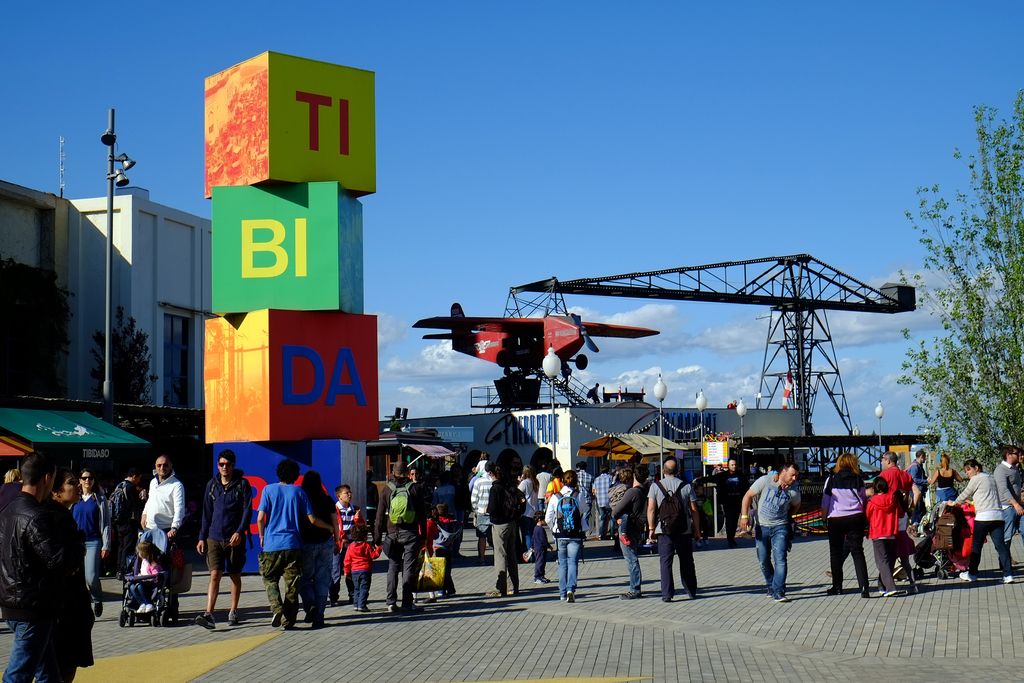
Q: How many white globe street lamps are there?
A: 5